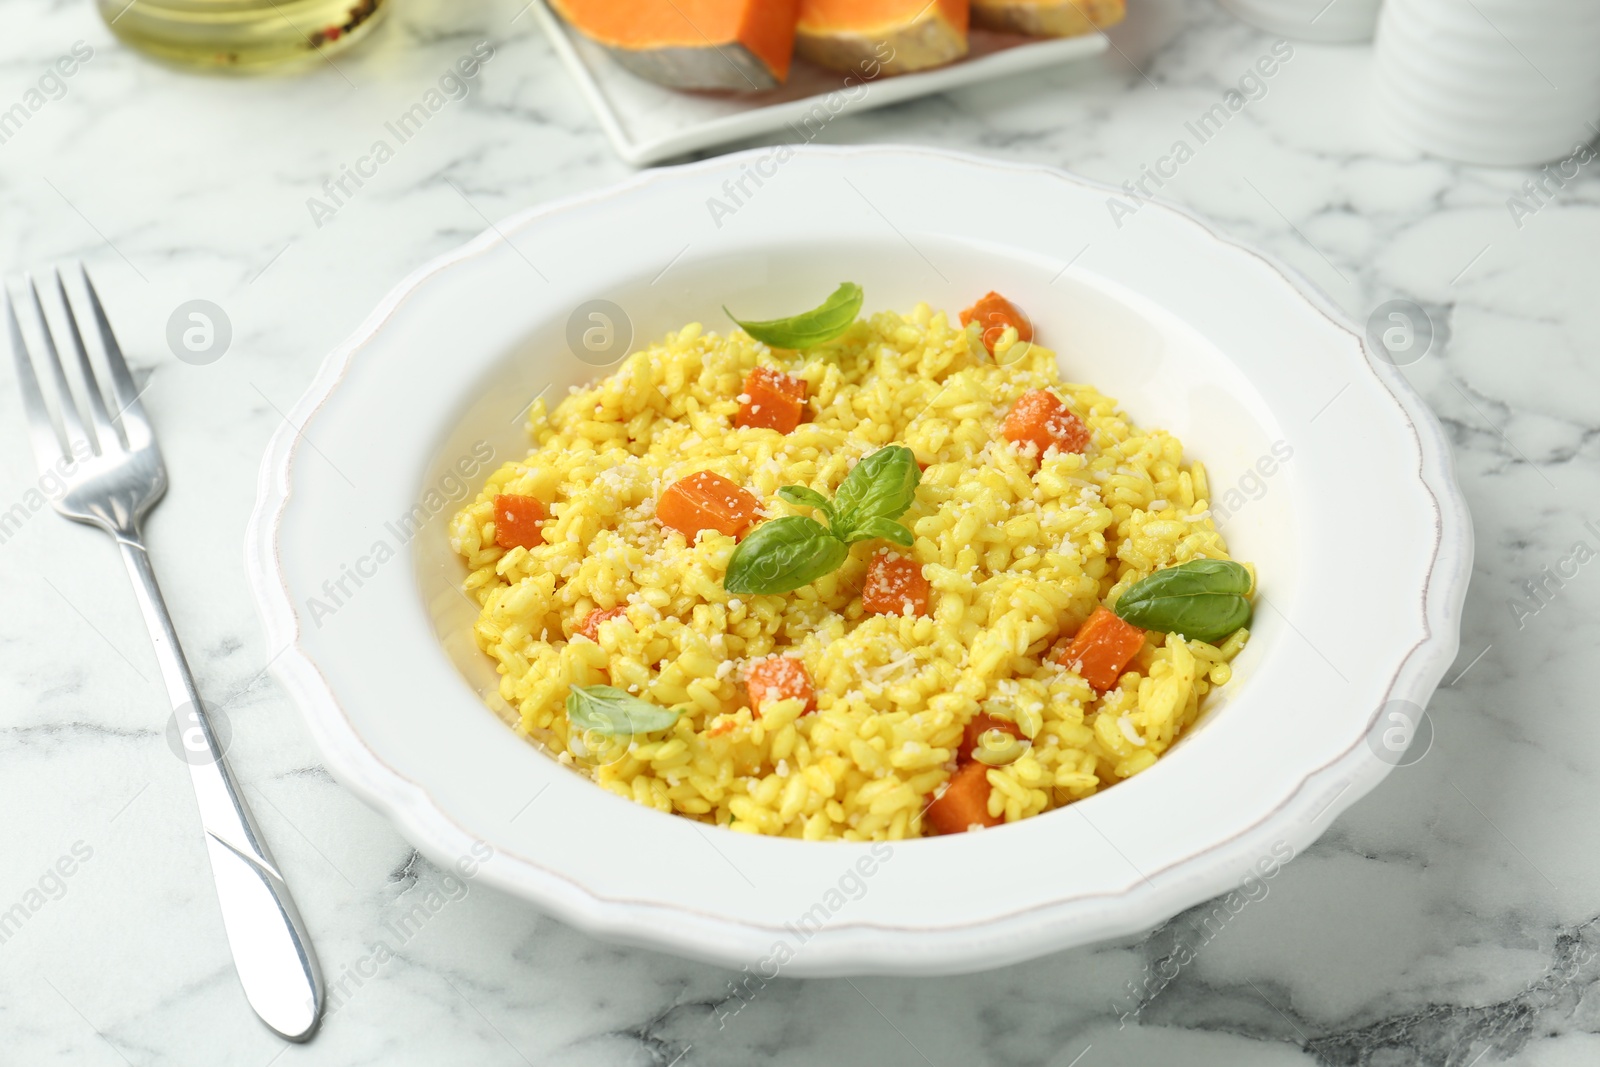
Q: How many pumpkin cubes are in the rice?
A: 11